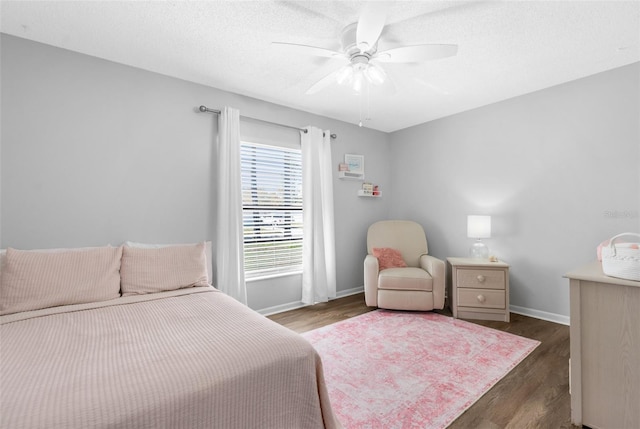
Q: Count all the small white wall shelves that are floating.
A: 2